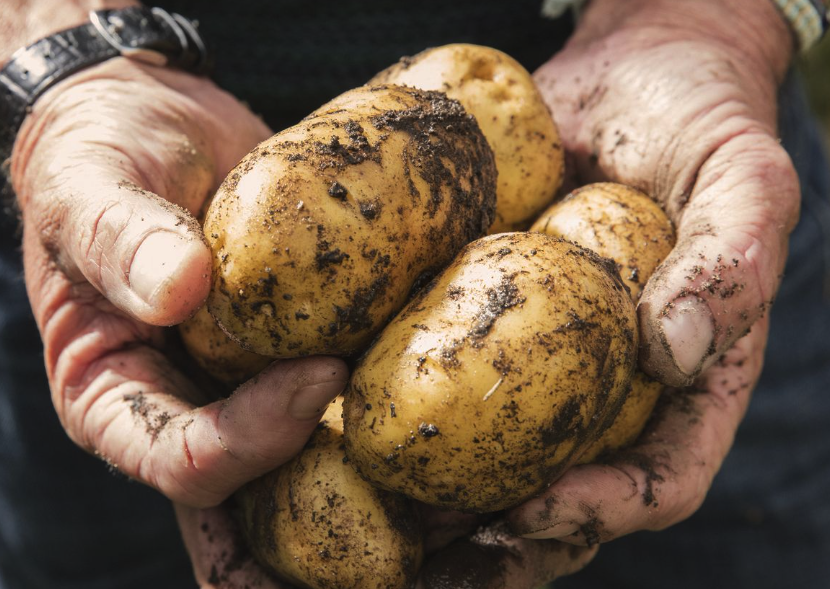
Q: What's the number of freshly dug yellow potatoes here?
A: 6